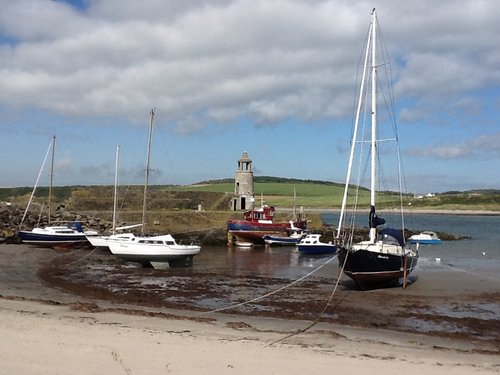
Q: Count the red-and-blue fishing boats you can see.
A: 1